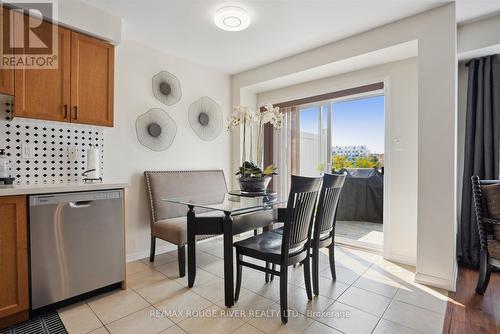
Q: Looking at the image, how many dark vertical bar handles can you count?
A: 2